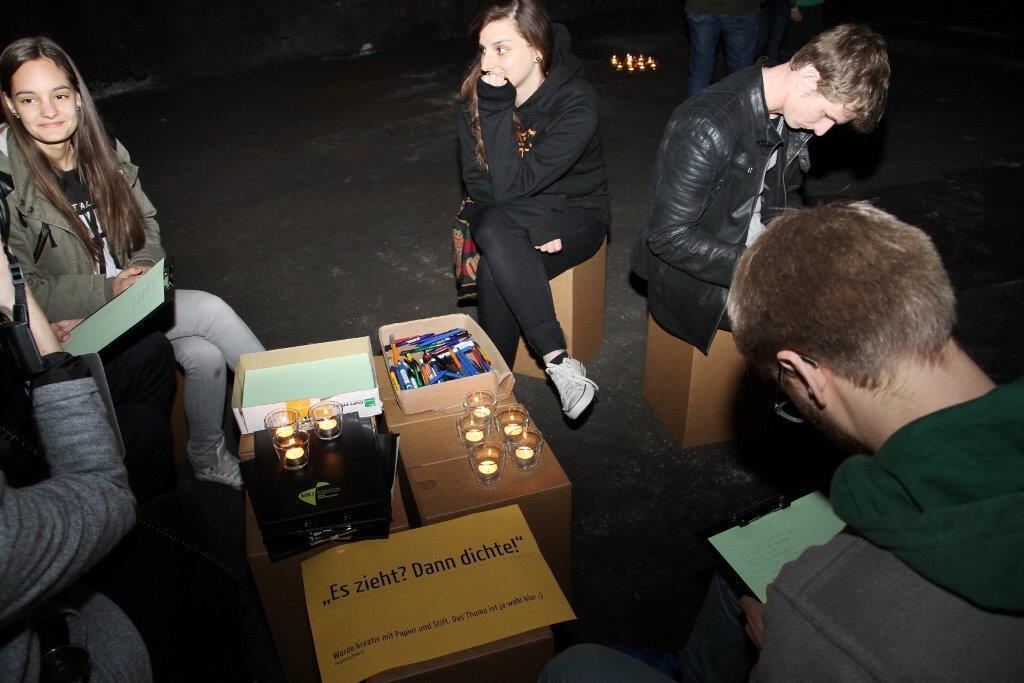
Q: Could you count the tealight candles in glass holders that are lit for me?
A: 8